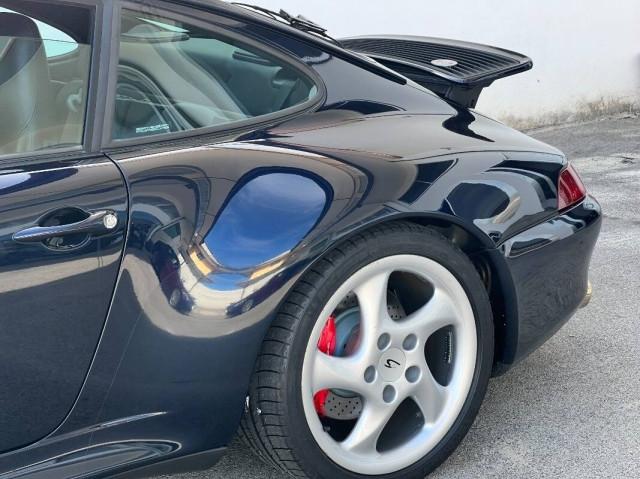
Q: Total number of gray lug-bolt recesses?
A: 5